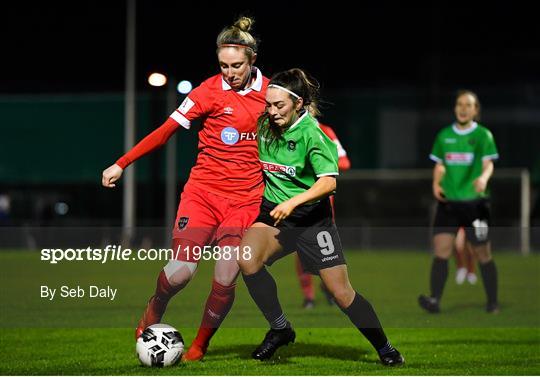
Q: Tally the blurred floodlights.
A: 2